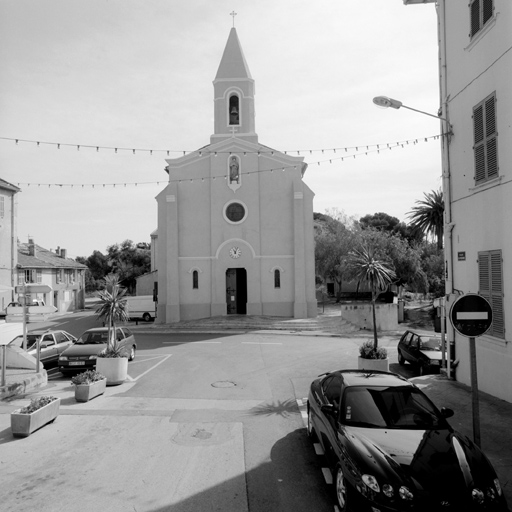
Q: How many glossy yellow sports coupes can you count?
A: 0